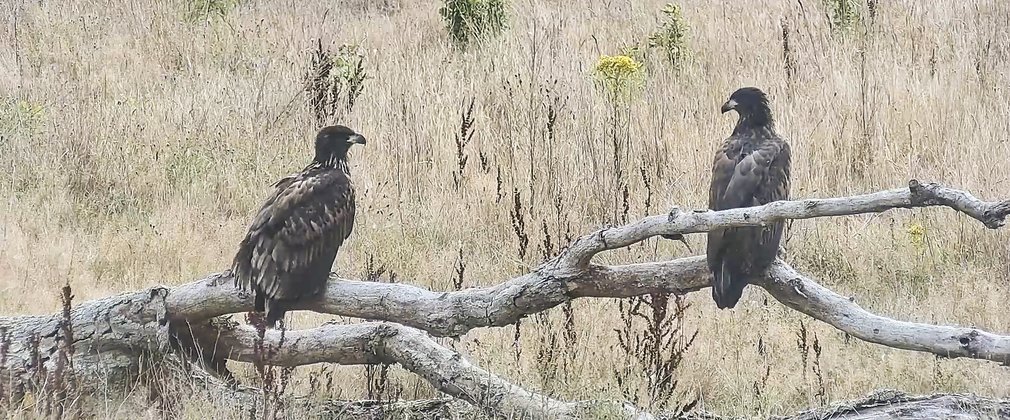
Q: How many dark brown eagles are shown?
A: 2